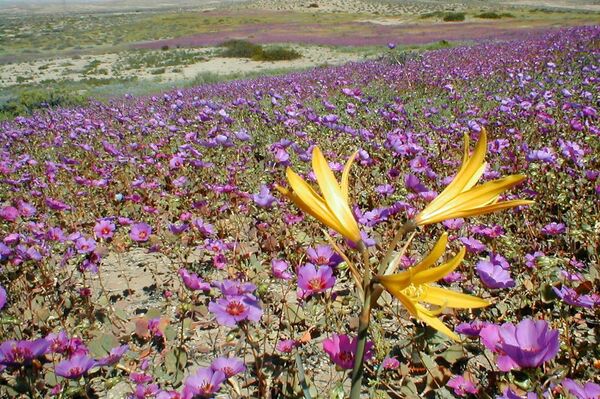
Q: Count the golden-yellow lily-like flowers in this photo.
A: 3